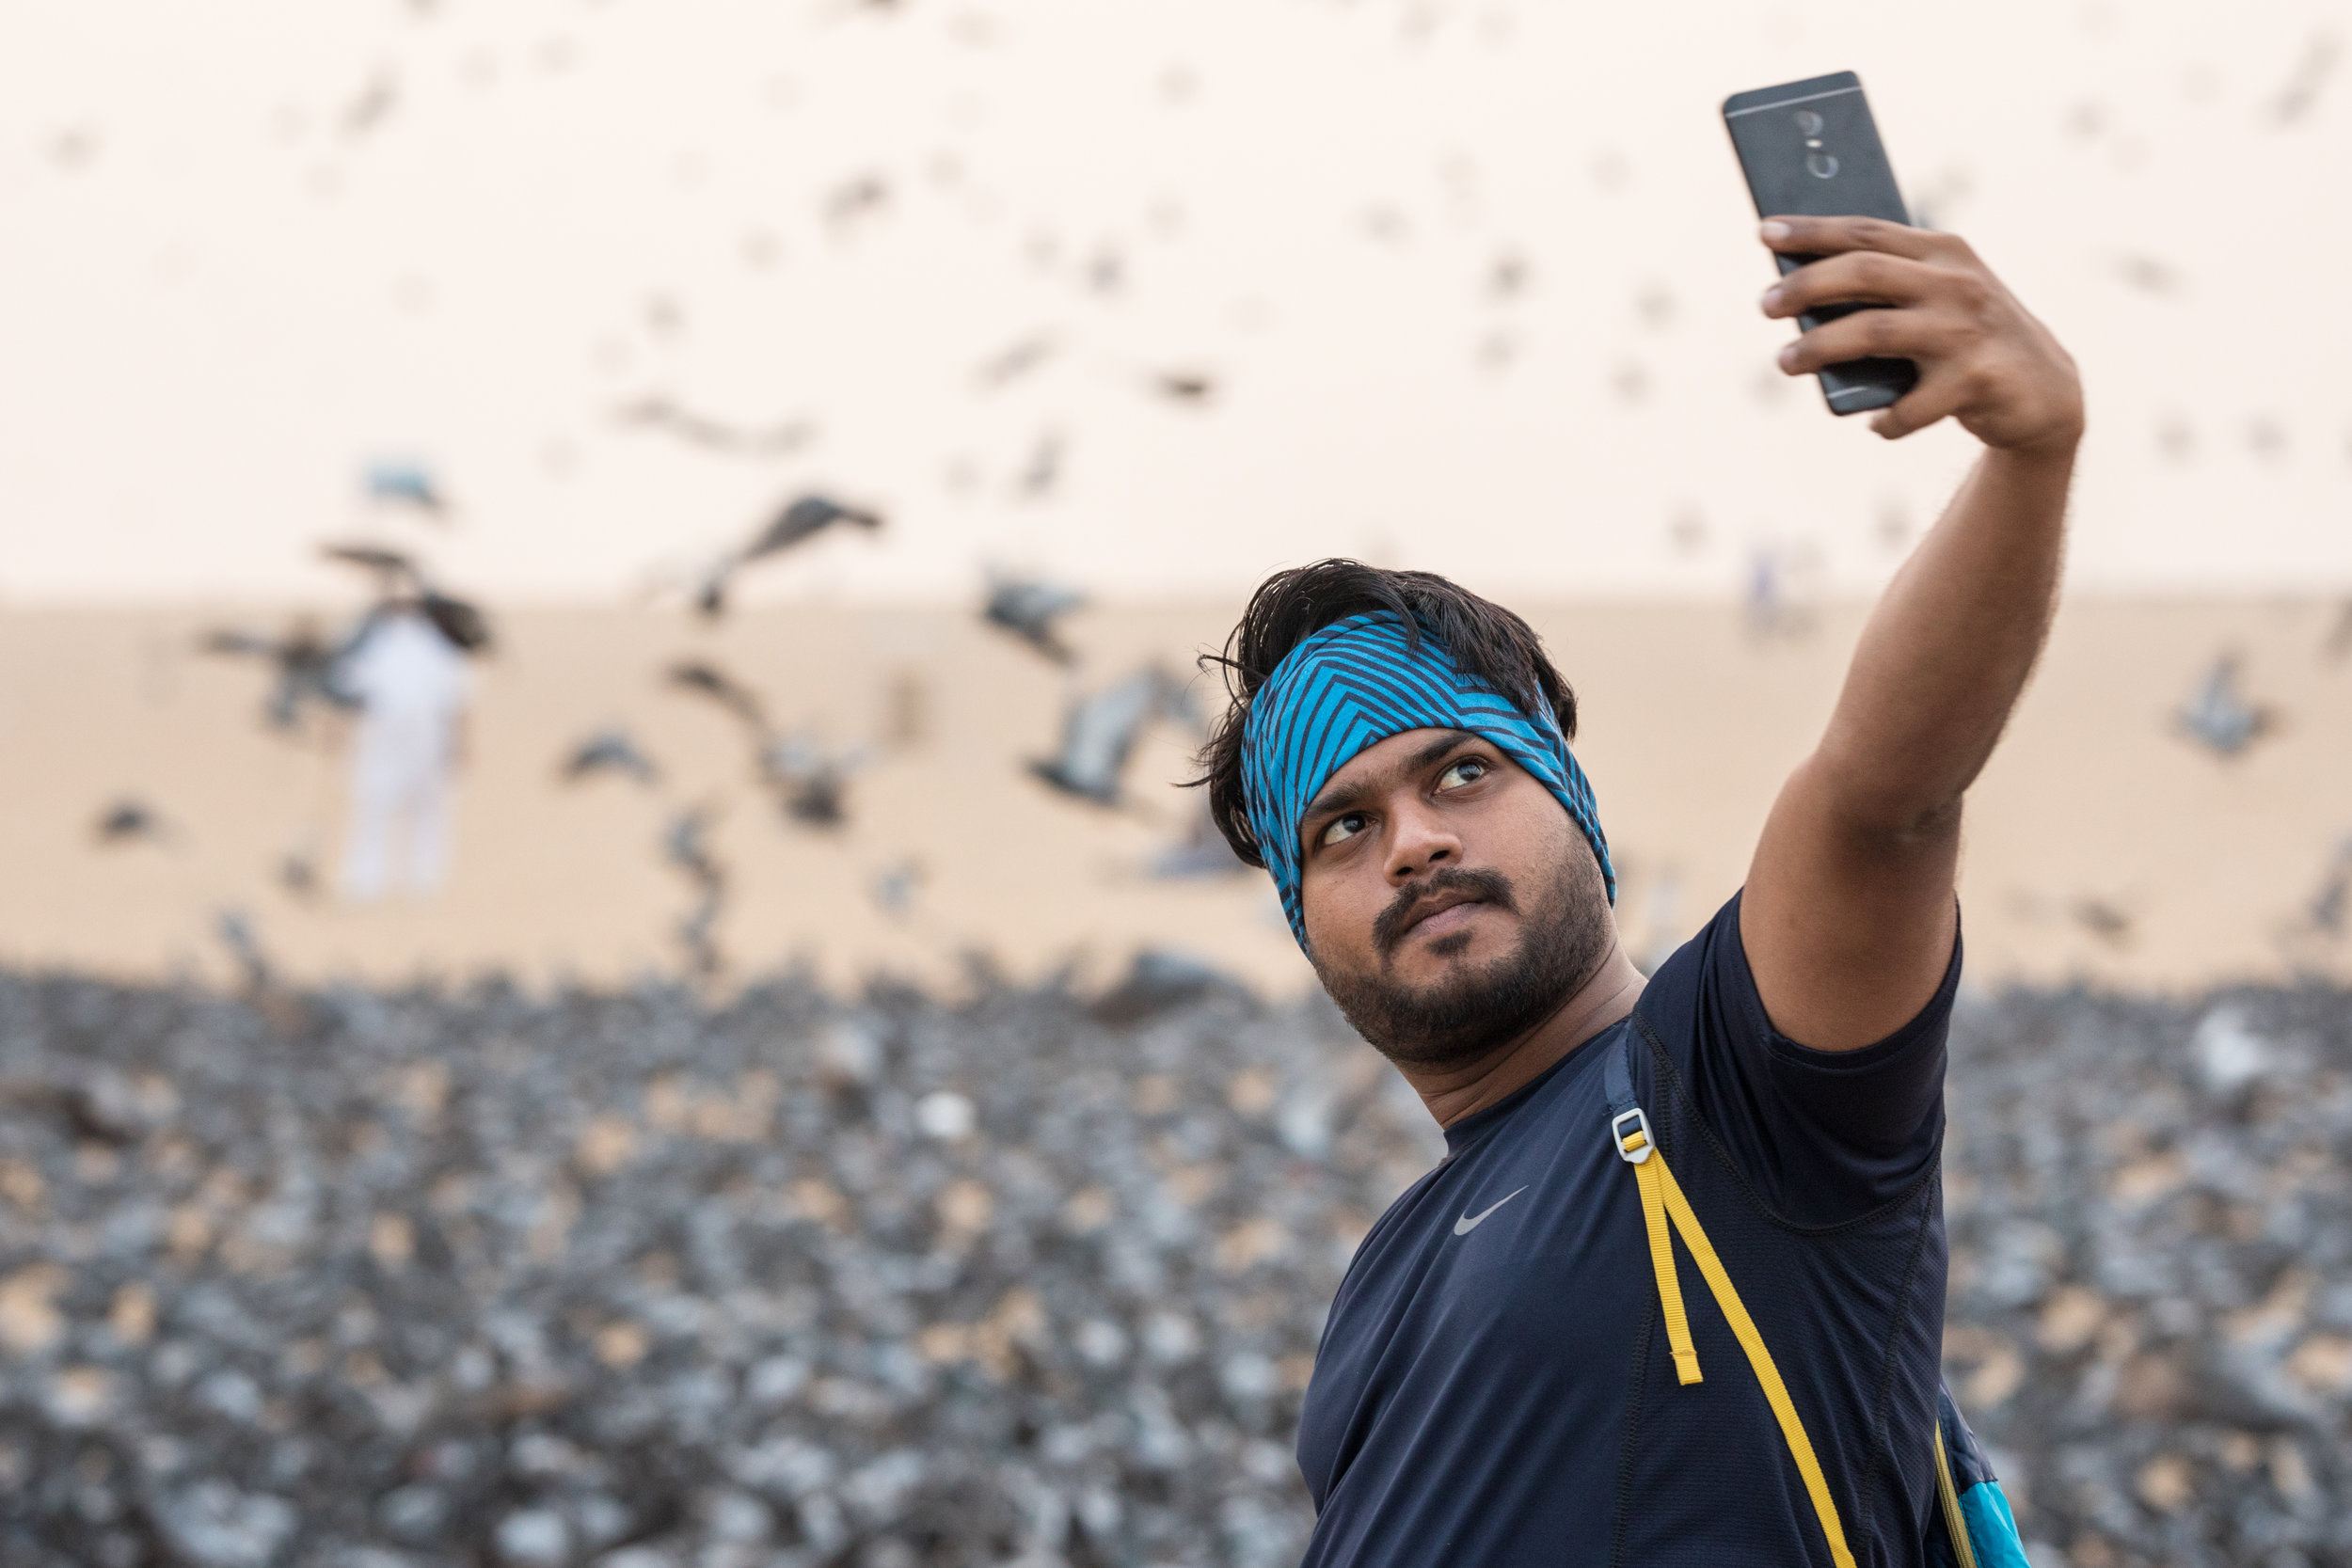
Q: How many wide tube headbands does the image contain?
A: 1